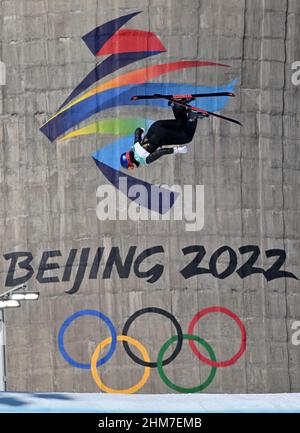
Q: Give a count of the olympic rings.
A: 5